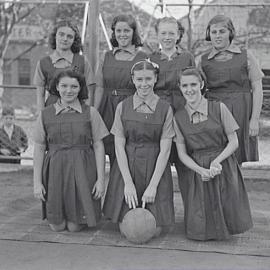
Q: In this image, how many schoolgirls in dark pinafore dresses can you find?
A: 7